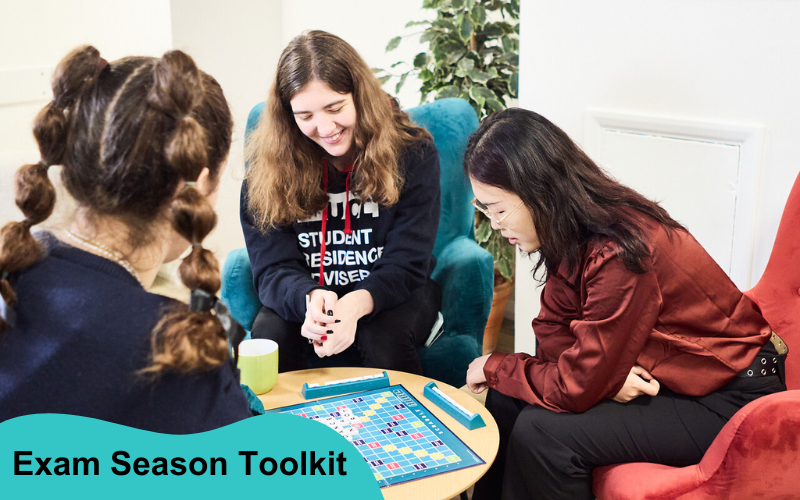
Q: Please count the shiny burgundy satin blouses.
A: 1